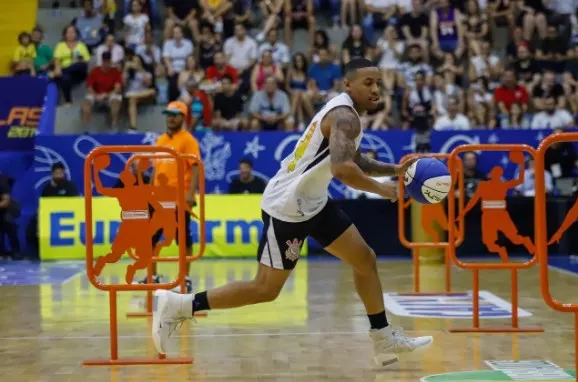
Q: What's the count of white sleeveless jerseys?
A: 1